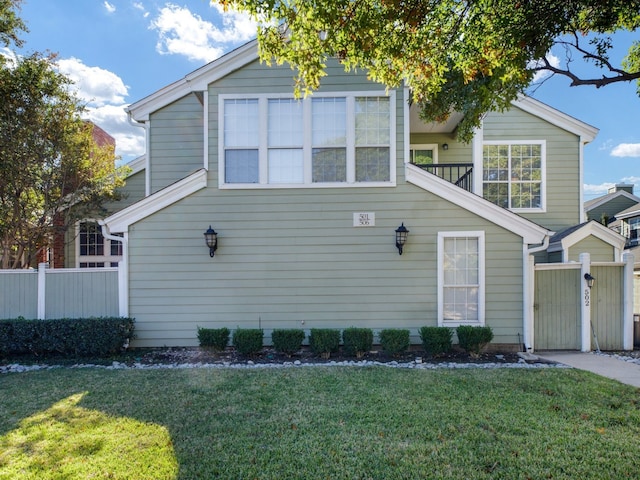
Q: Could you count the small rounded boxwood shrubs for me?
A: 8